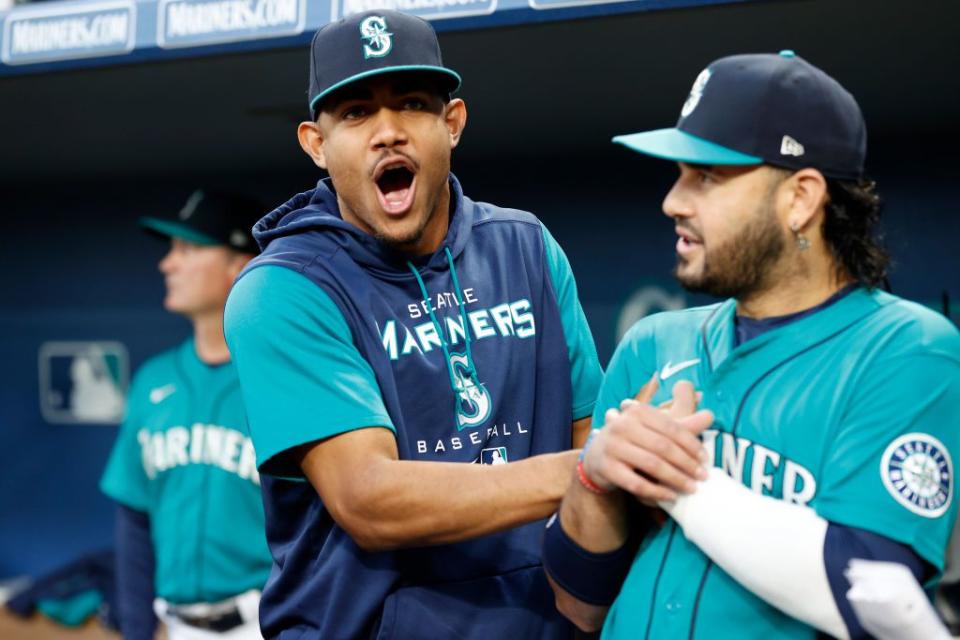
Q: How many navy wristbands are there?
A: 1